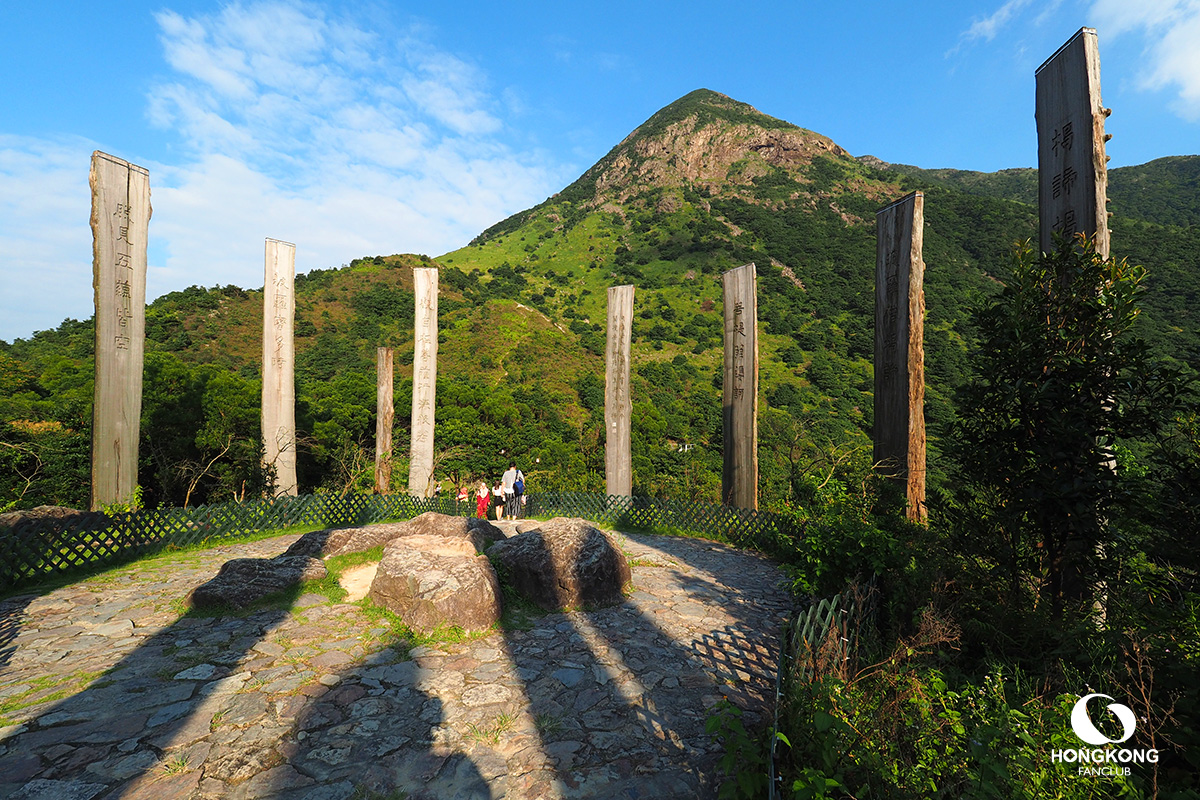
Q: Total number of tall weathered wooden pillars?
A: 8